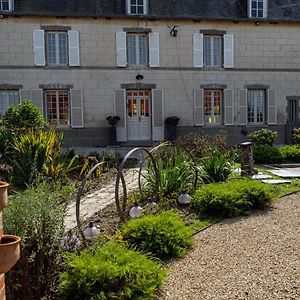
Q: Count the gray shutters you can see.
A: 9